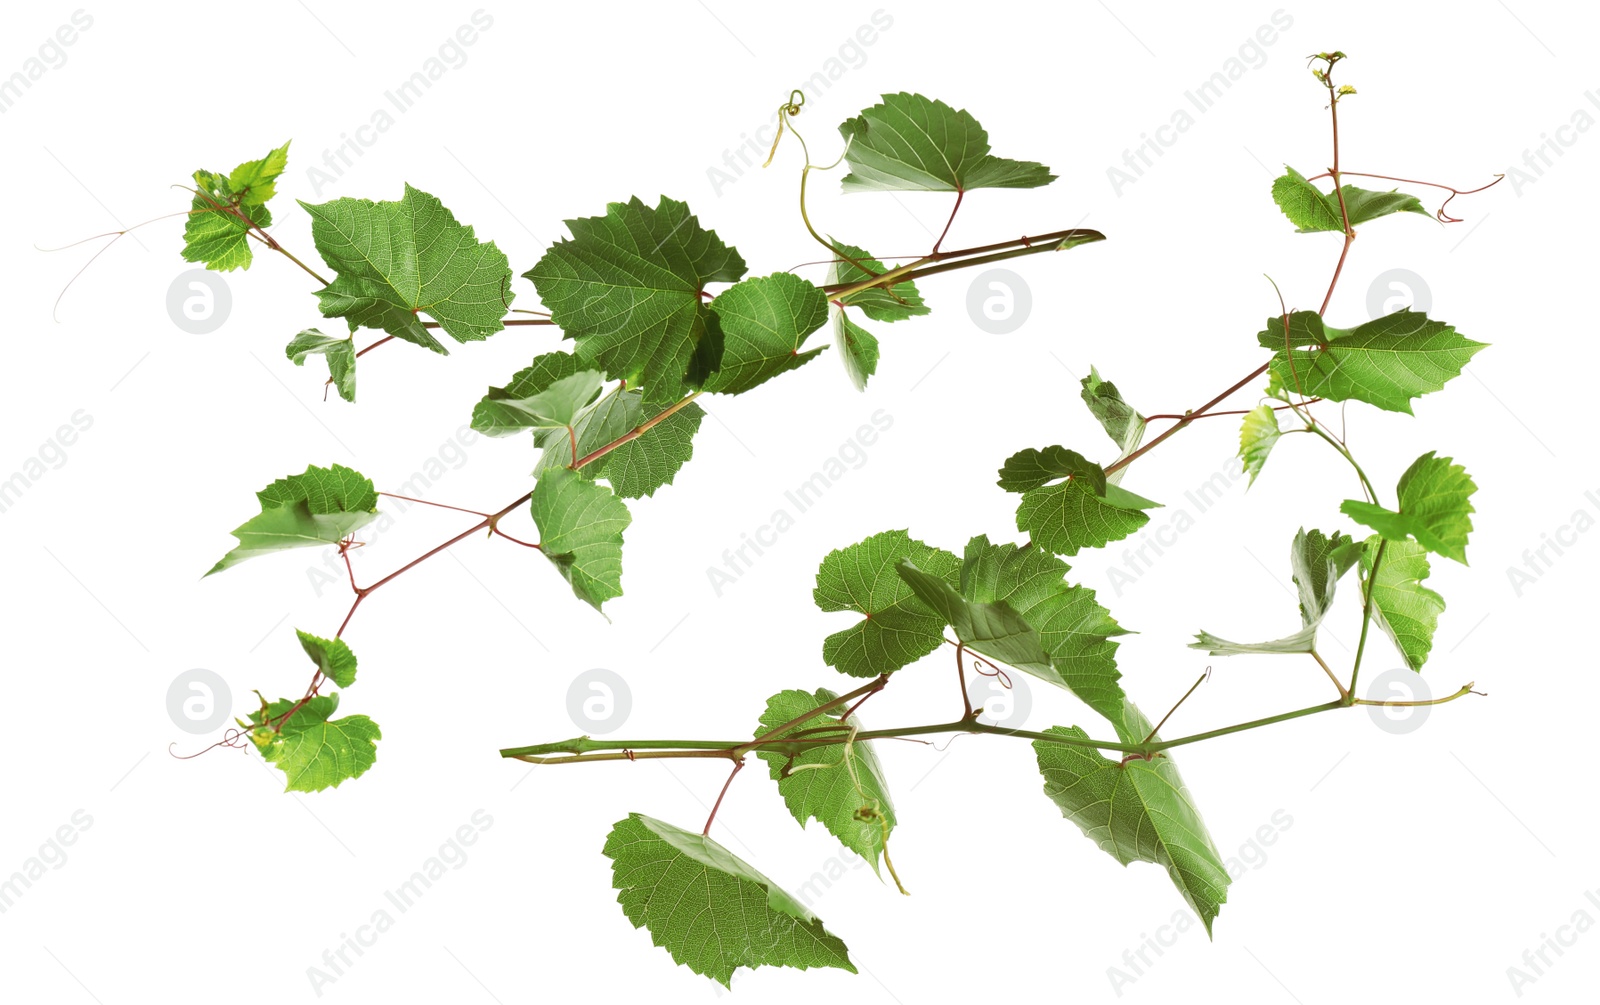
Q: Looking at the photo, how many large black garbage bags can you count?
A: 0